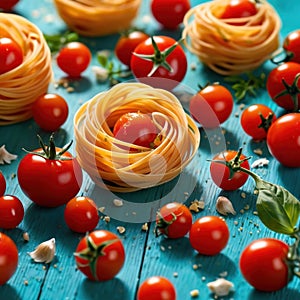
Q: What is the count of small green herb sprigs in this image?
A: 3